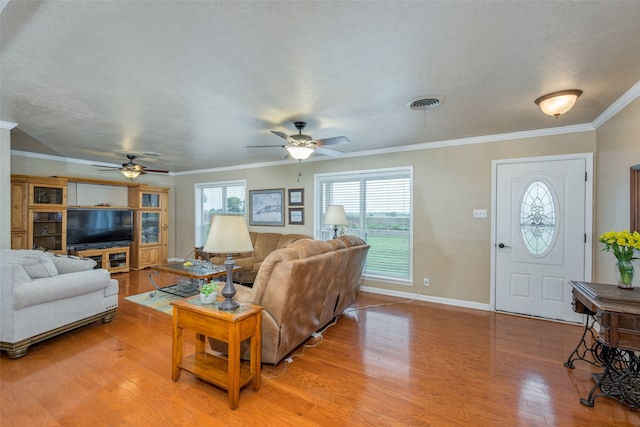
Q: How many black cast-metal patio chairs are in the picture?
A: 0